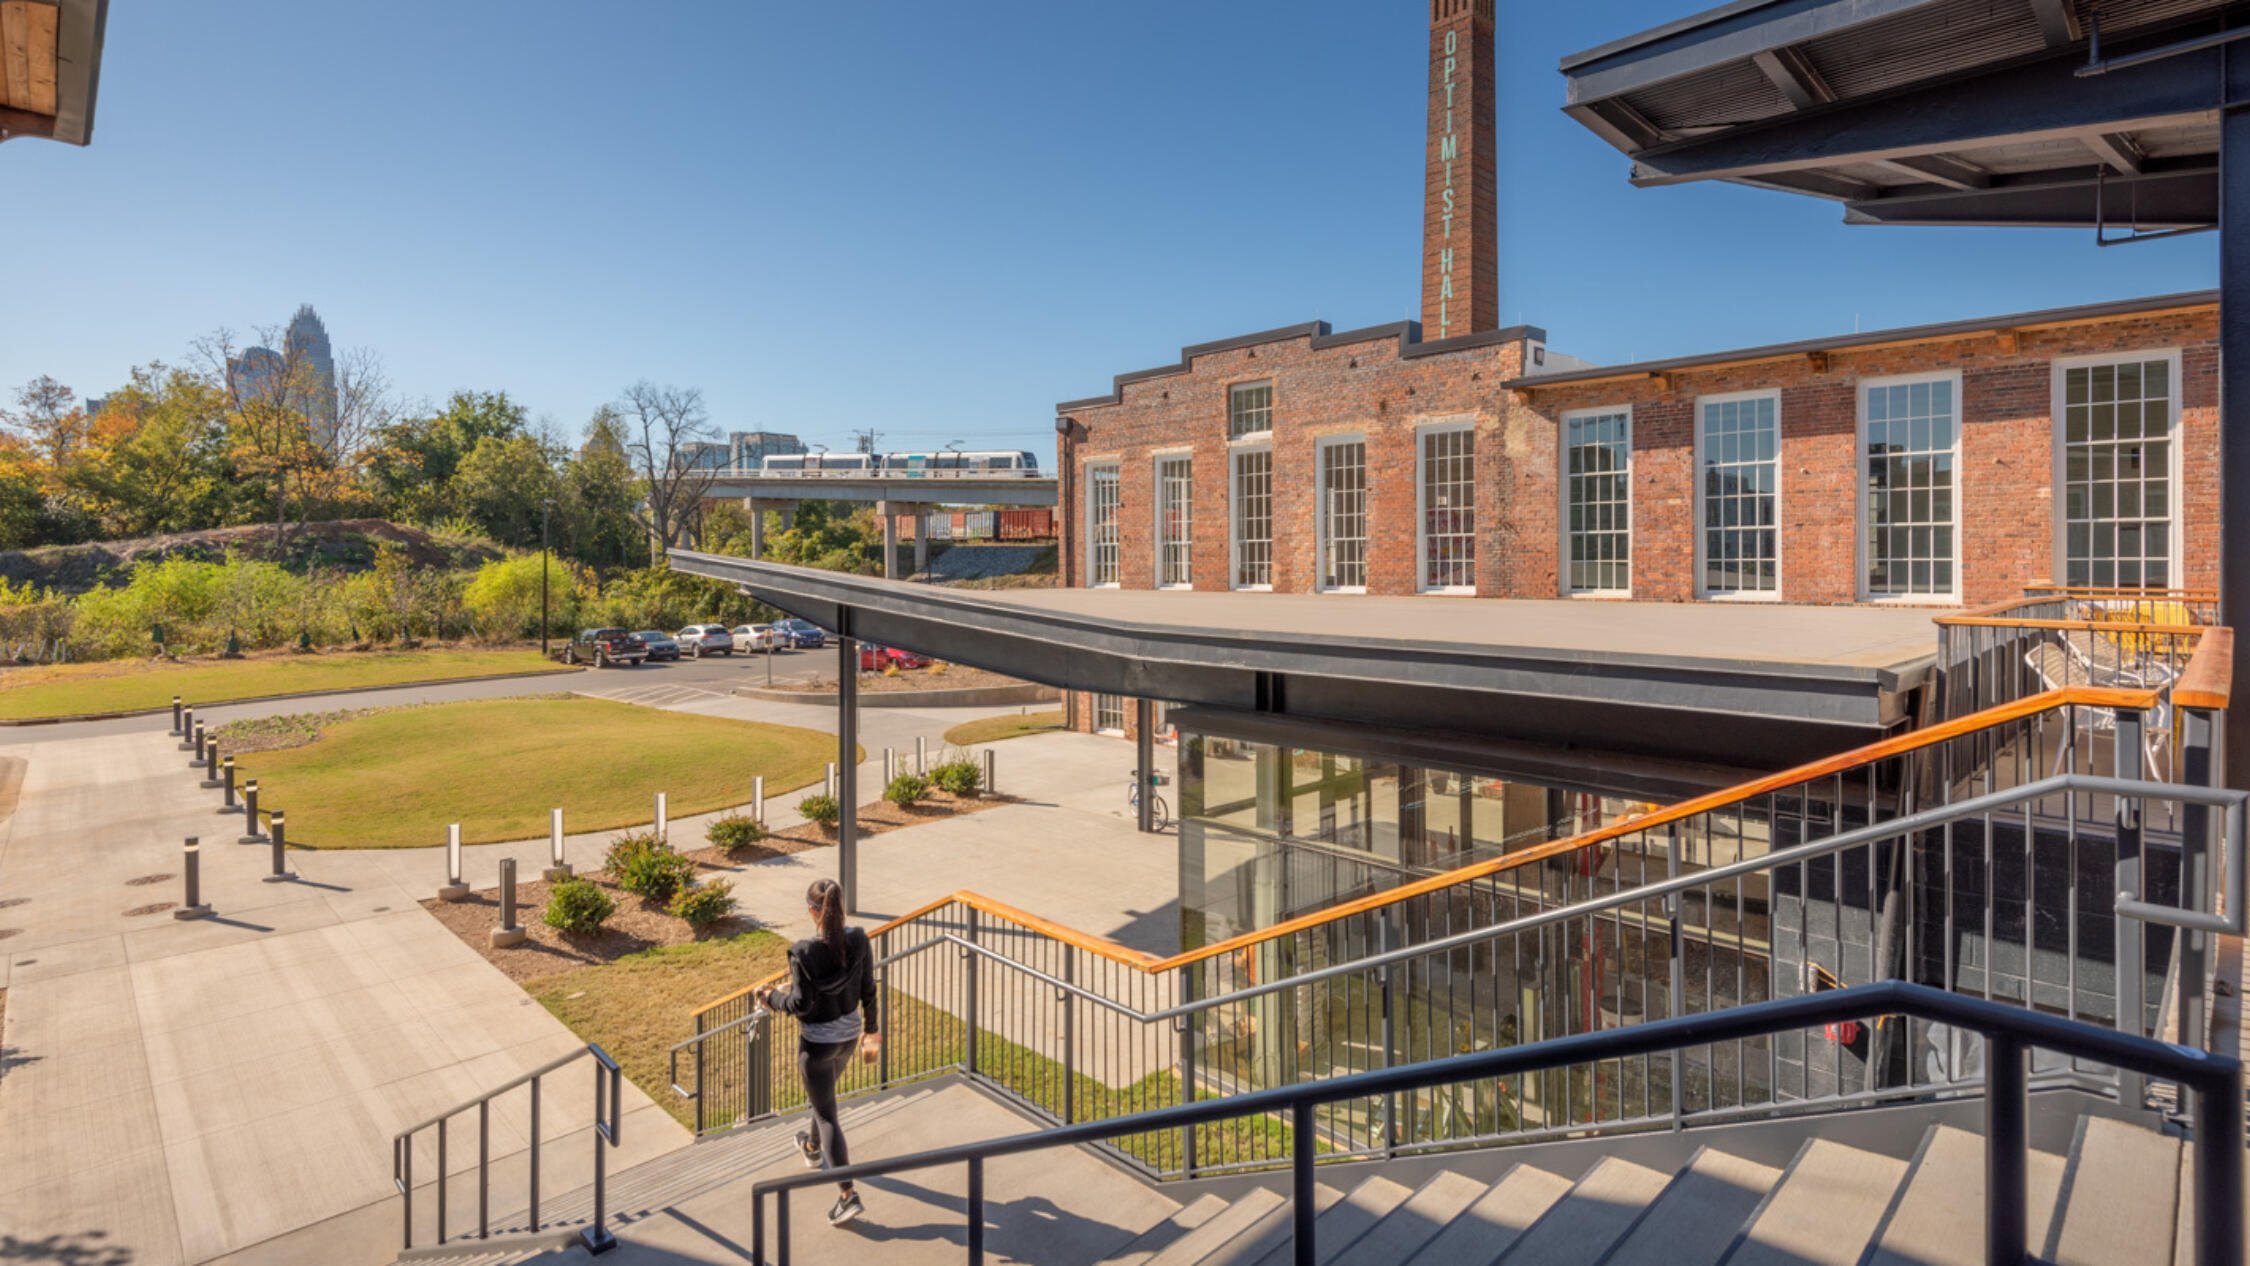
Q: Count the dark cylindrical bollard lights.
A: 8